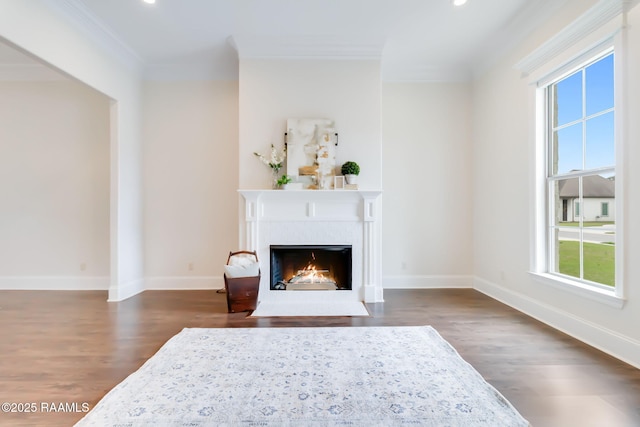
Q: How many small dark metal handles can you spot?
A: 2